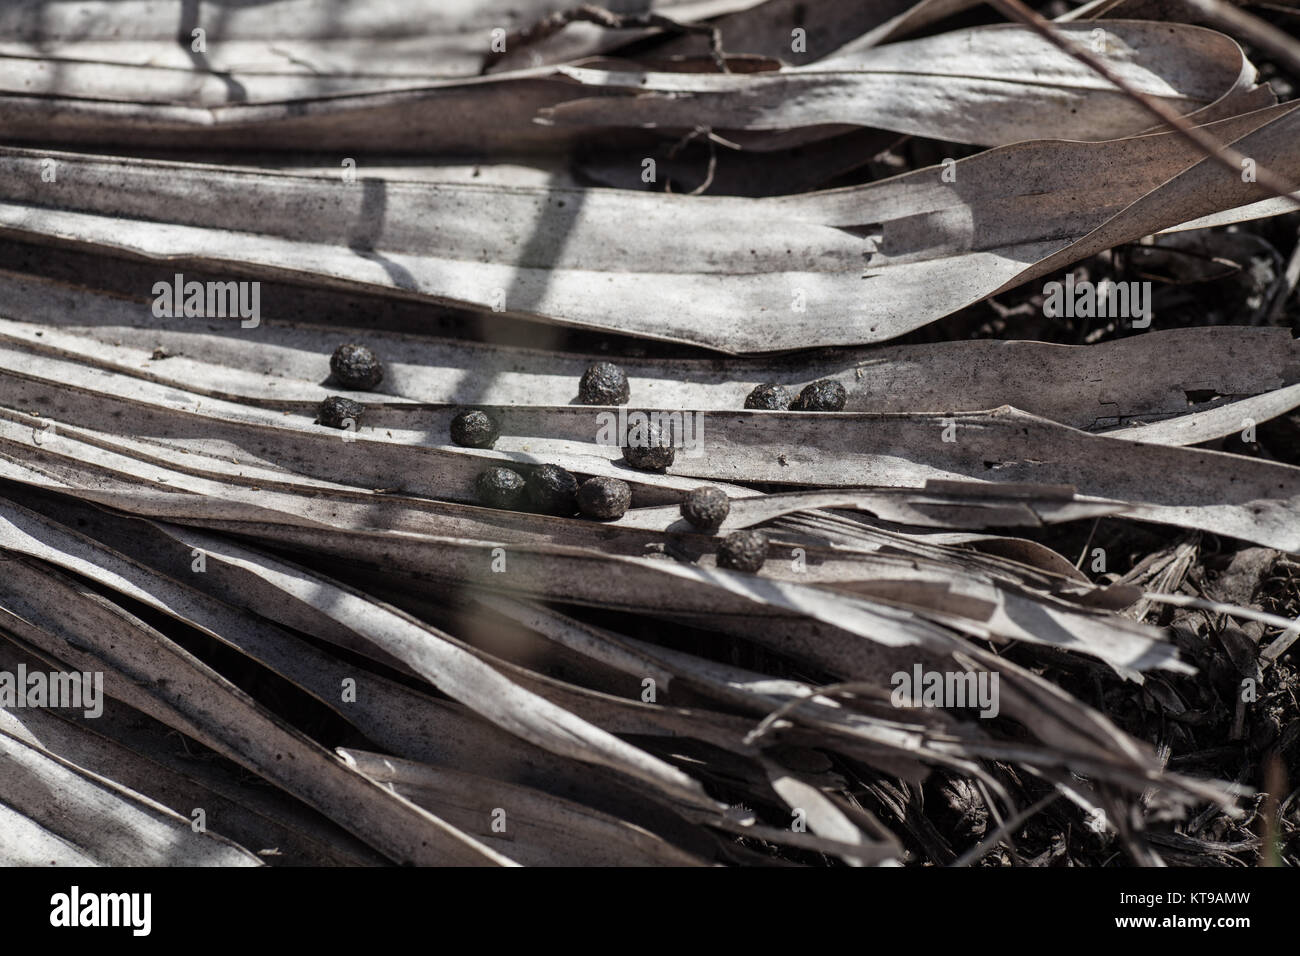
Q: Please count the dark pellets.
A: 12